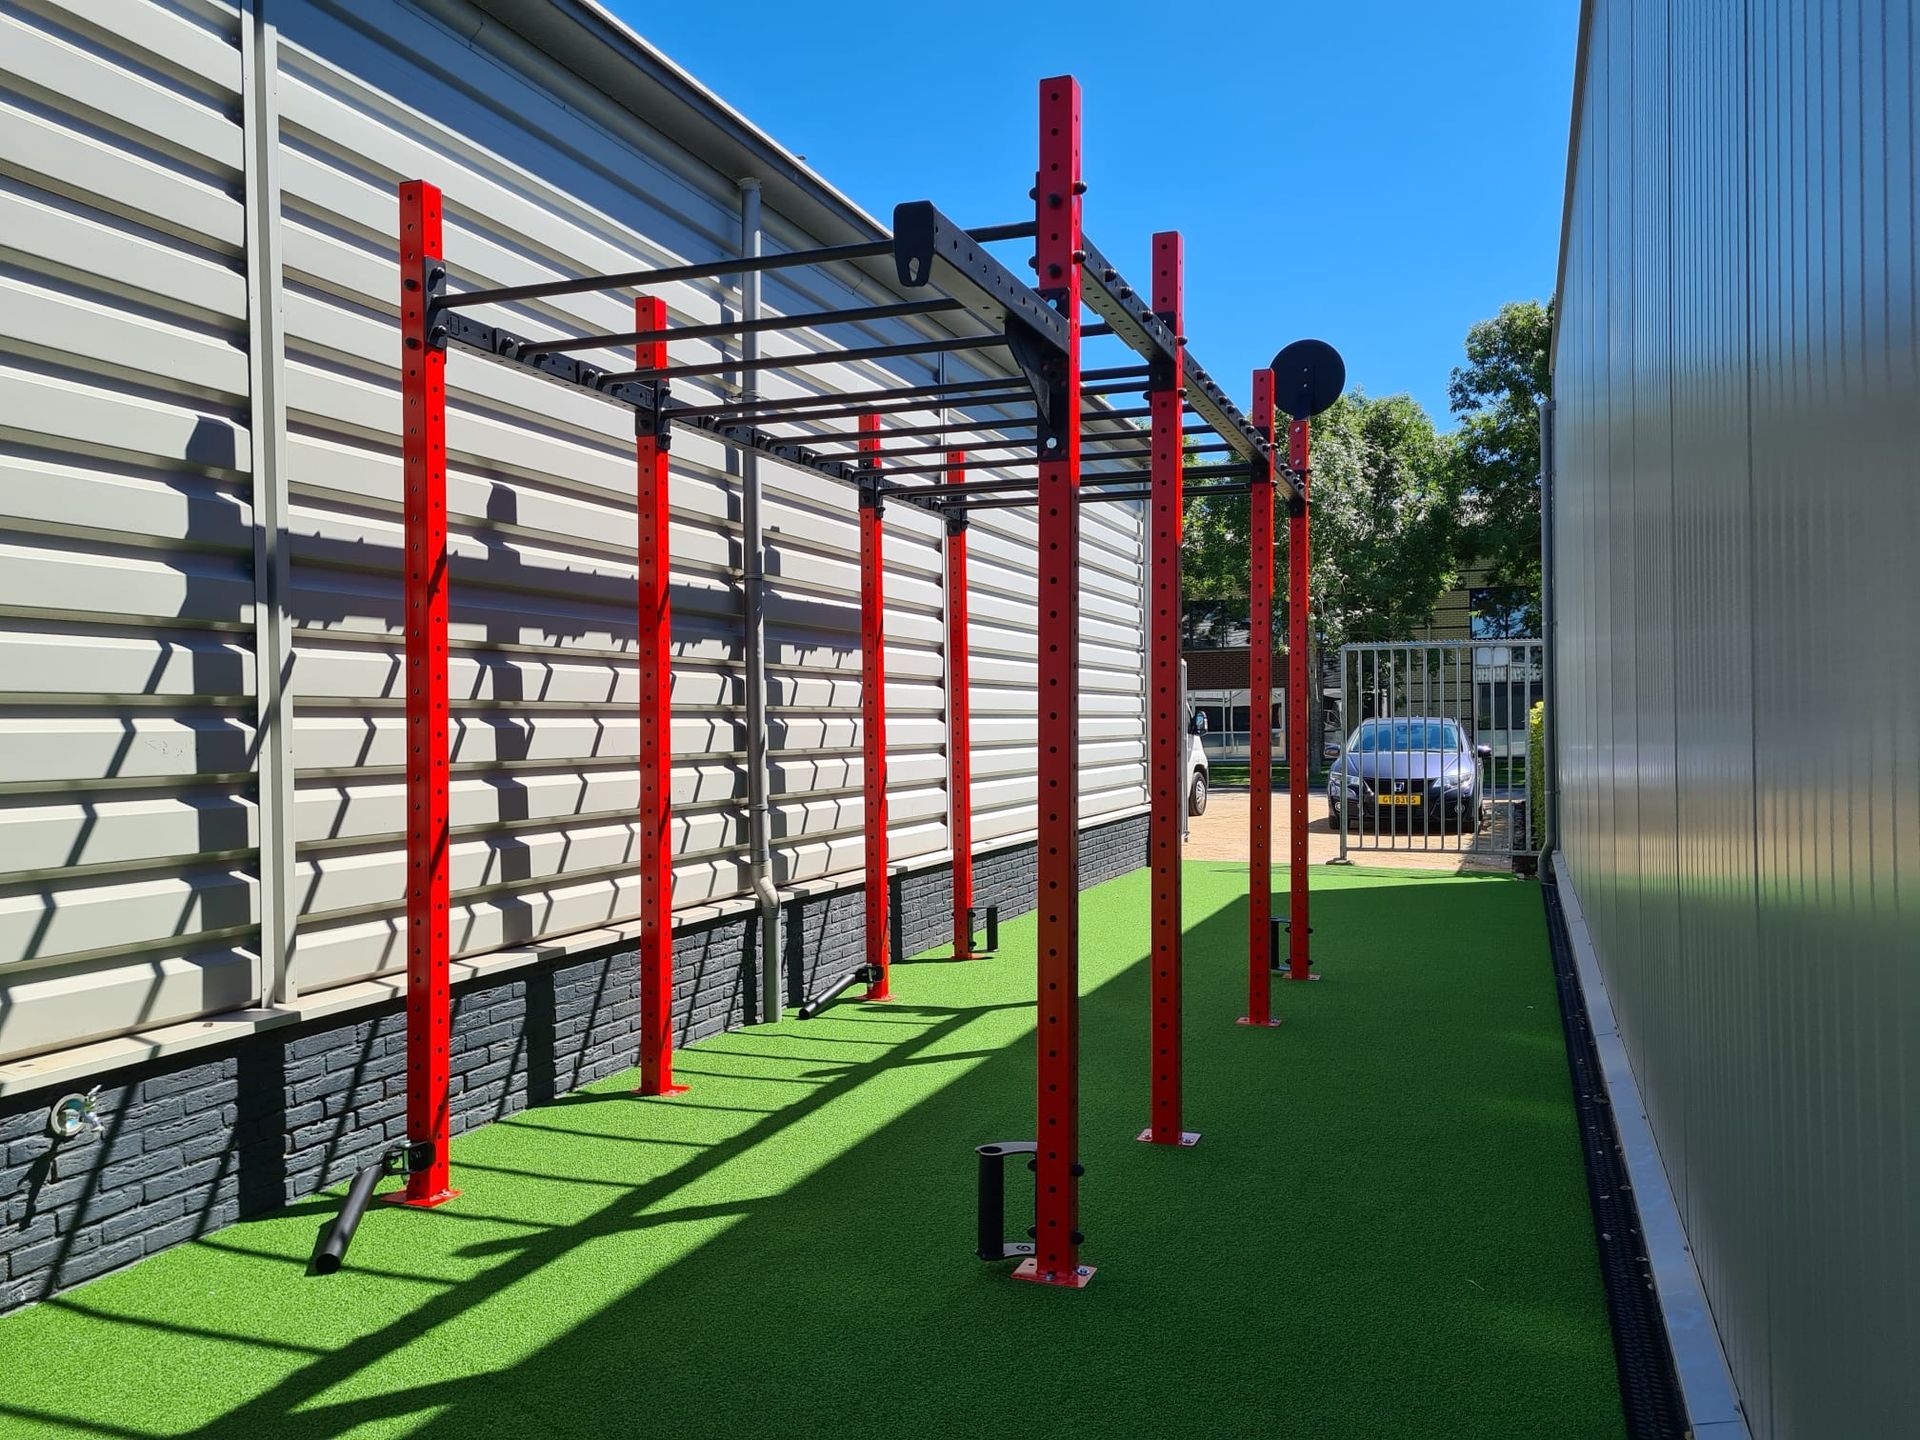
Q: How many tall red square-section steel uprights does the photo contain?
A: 8